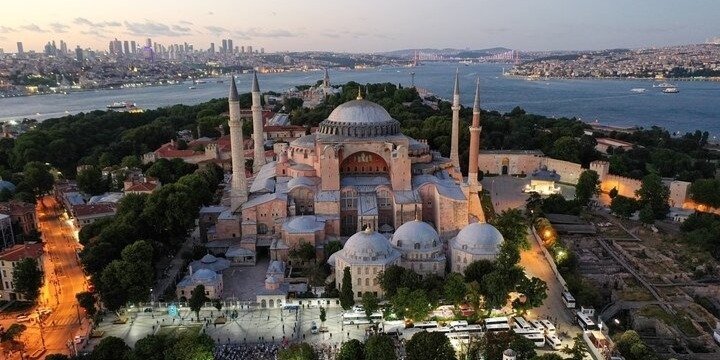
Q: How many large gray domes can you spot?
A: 4